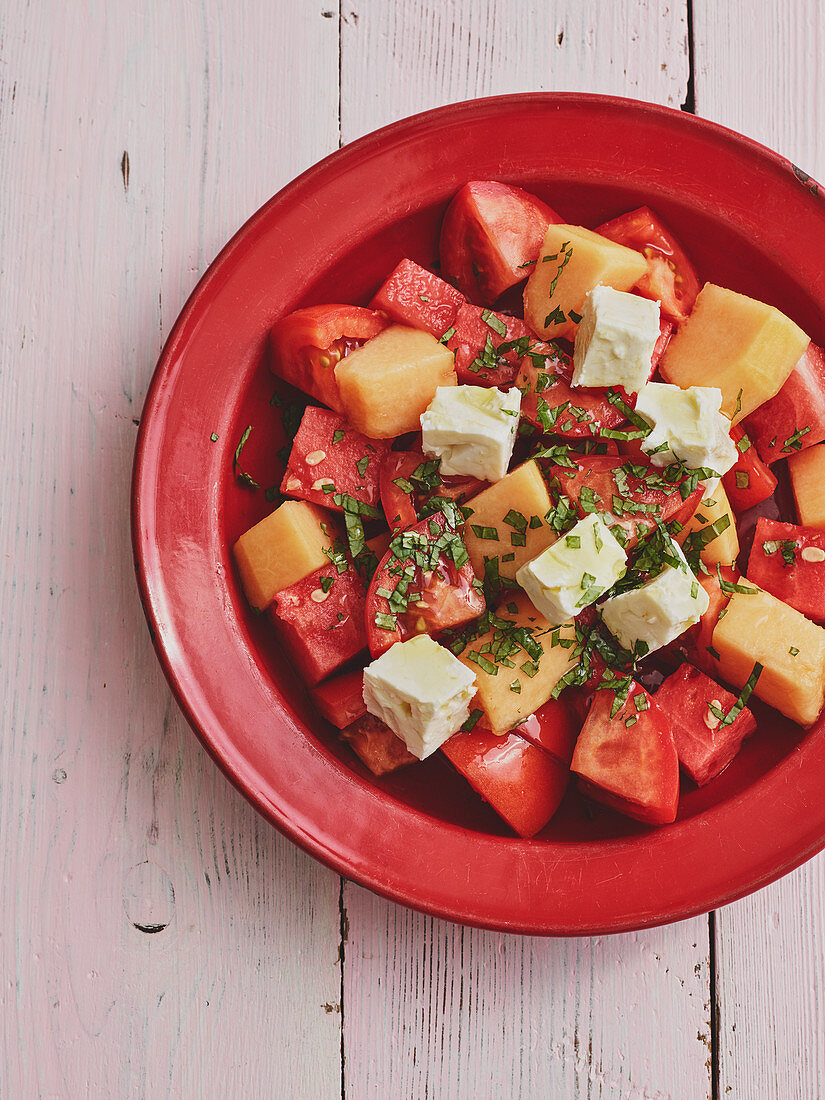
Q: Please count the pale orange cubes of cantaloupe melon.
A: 9